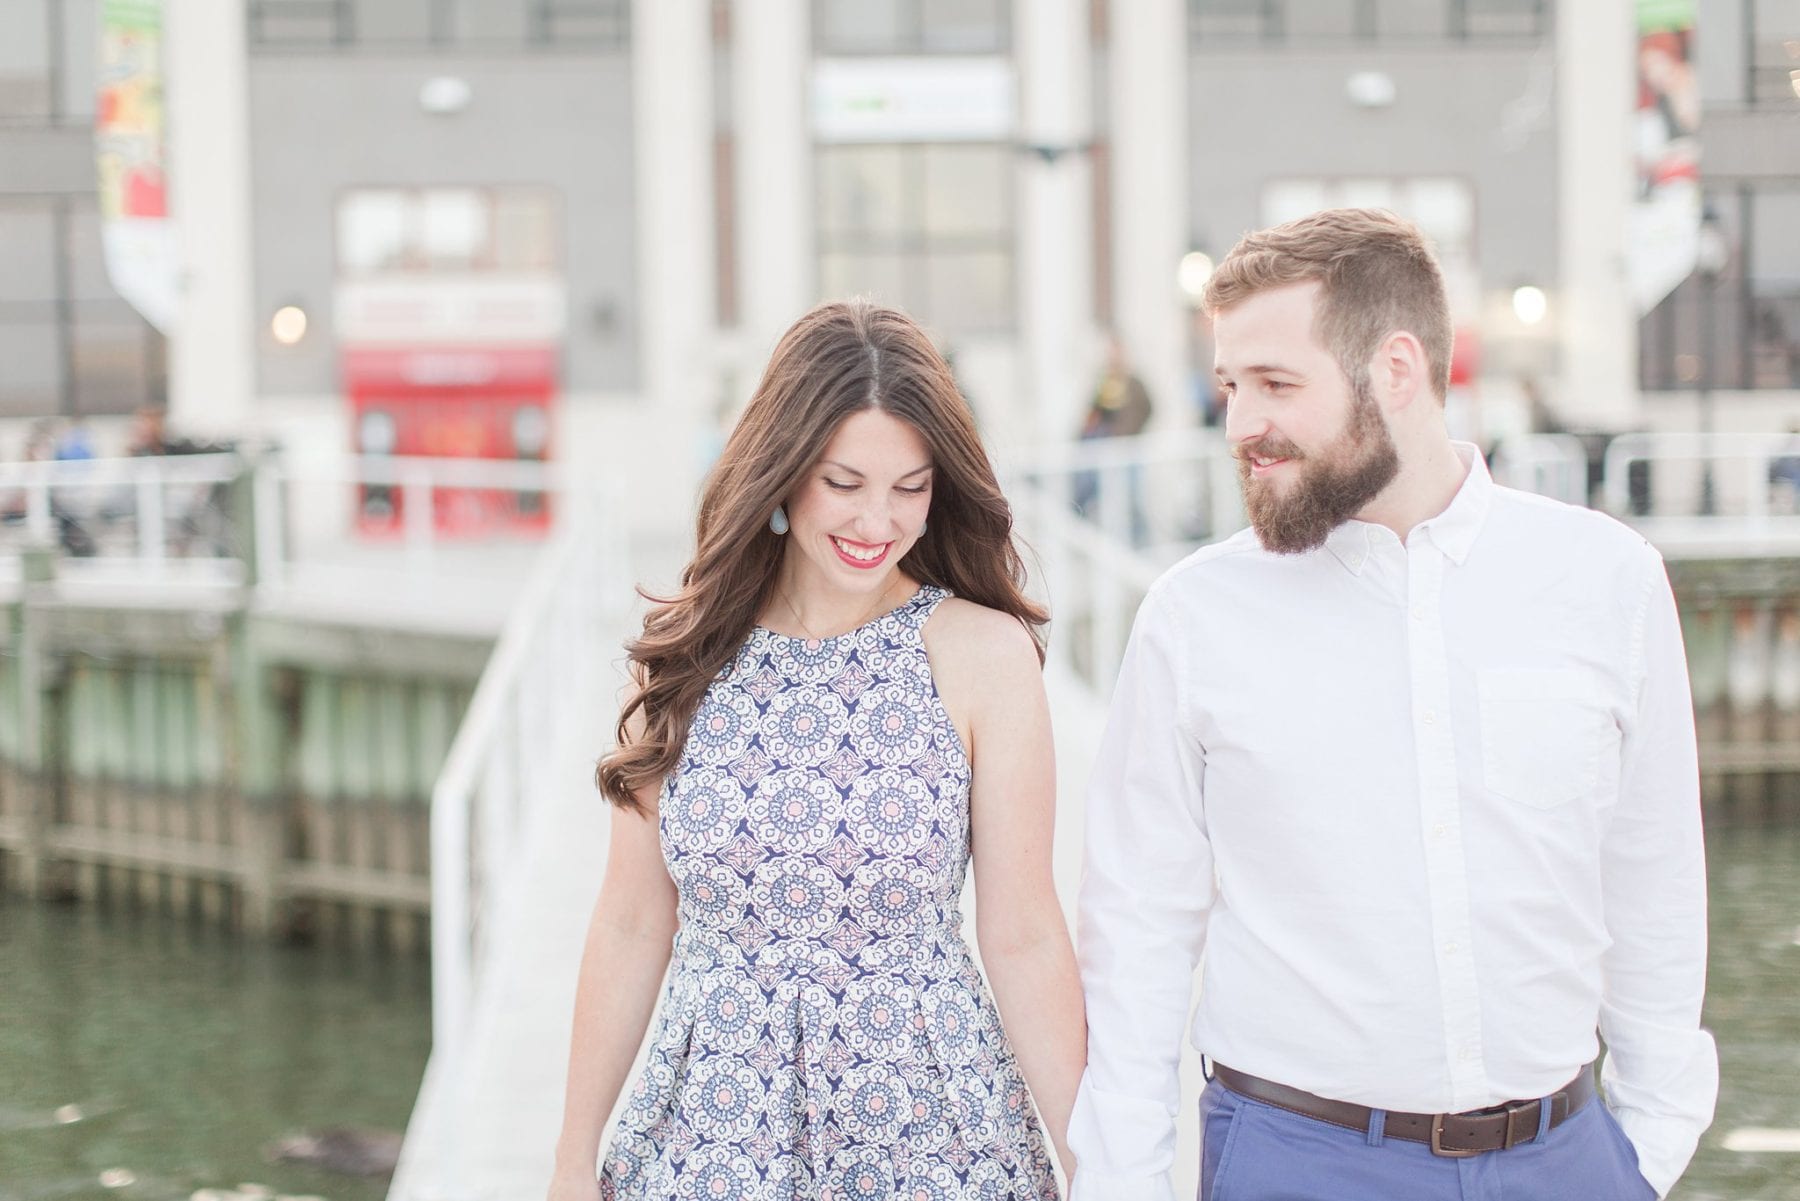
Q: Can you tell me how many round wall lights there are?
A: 3